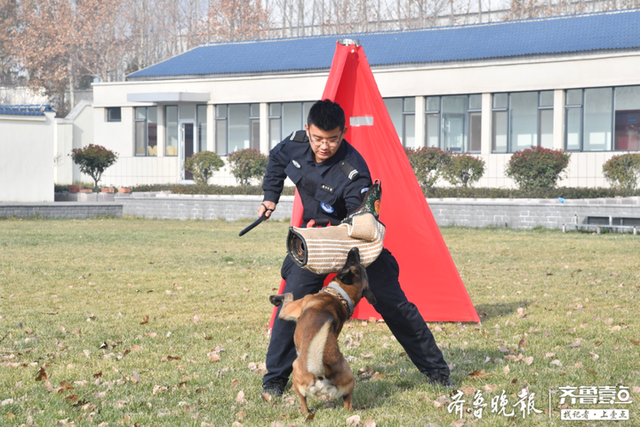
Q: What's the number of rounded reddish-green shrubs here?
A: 7